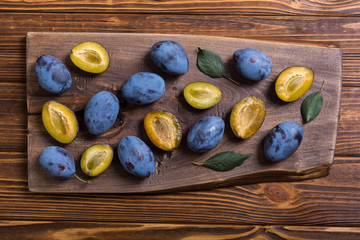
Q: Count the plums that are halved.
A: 7